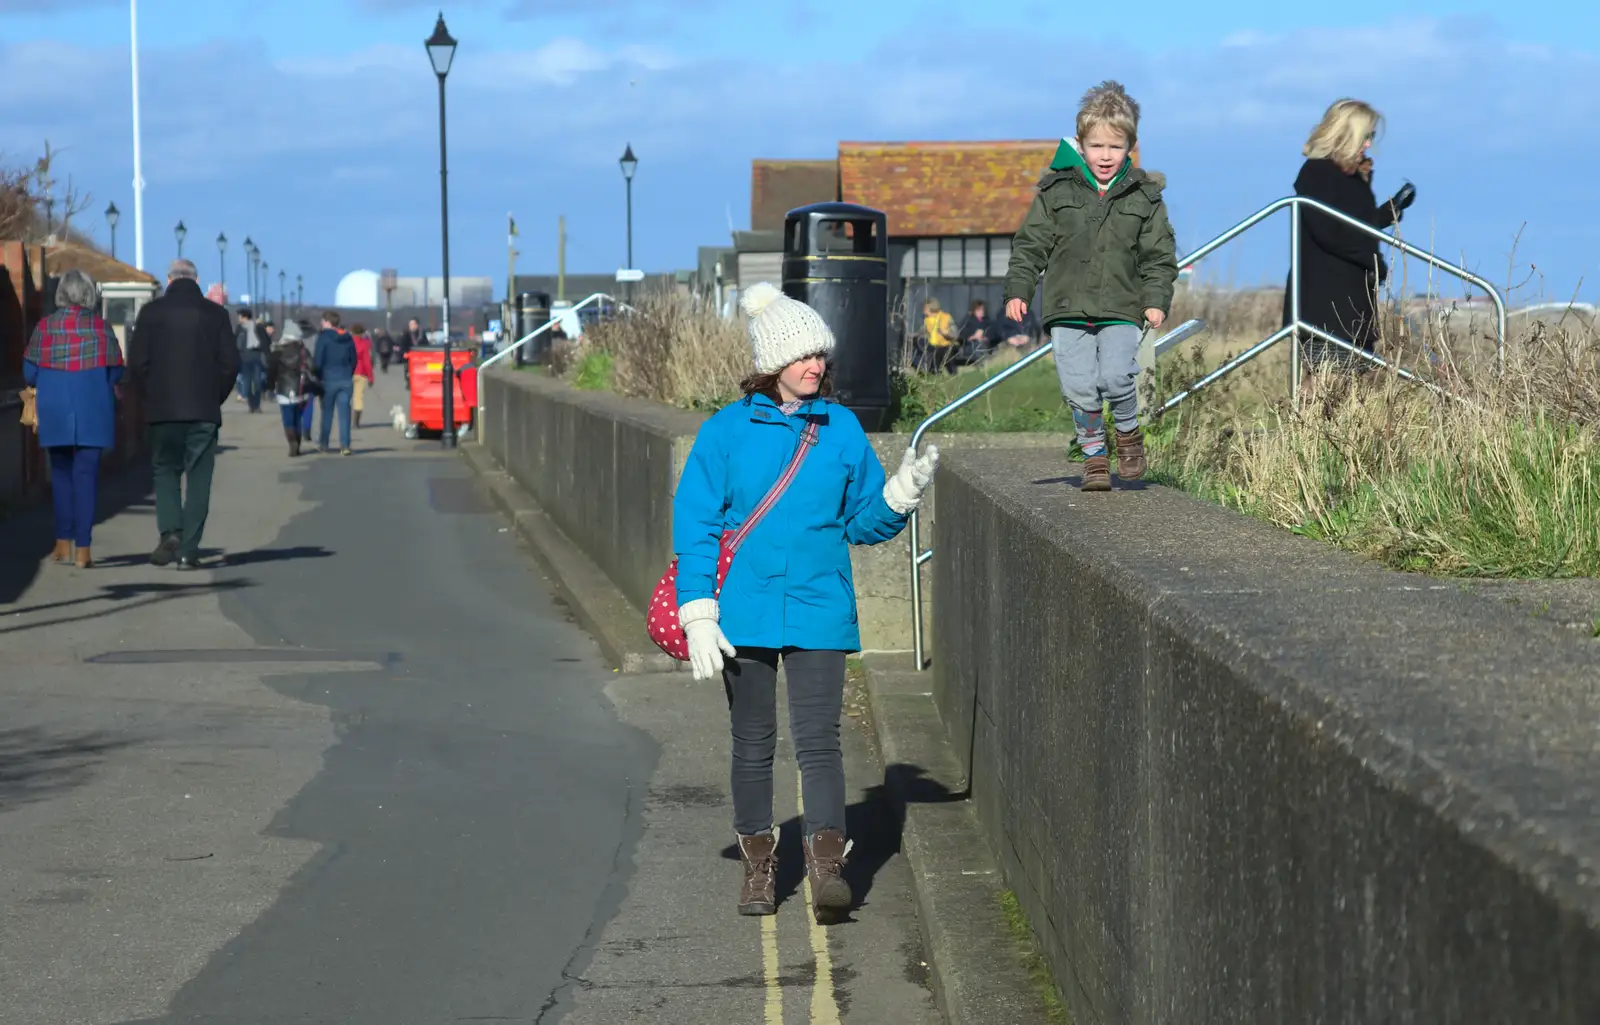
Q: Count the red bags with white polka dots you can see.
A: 1